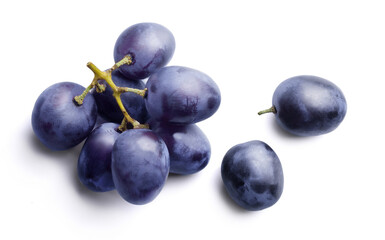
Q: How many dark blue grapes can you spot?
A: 9